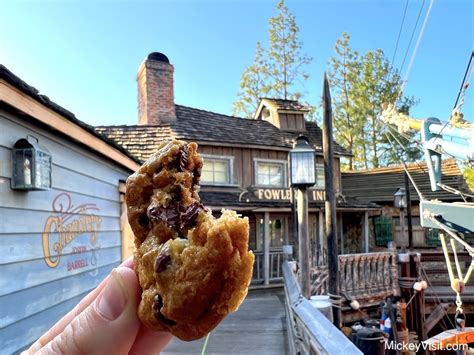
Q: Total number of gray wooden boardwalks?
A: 1